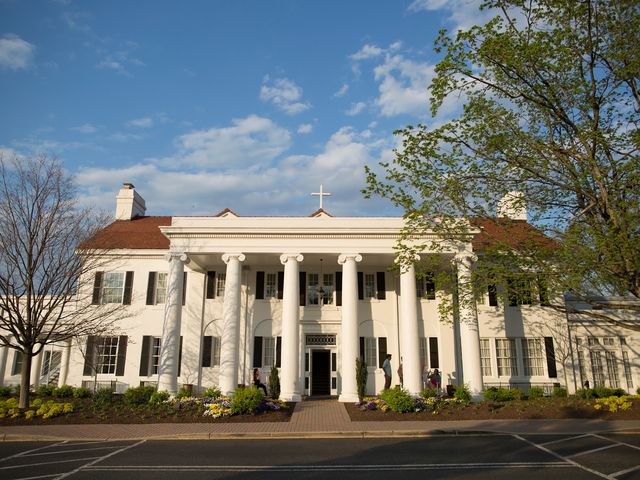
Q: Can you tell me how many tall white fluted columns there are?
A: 6